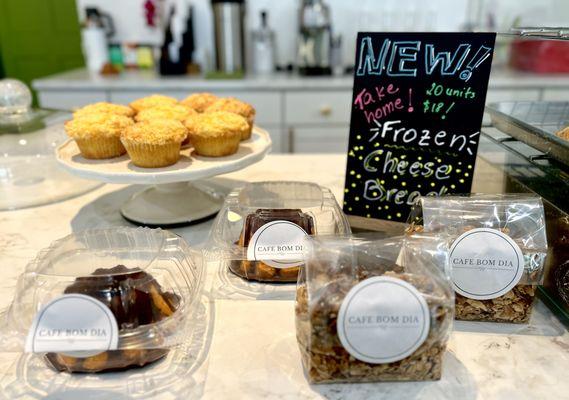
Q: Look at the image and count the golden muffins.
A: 8